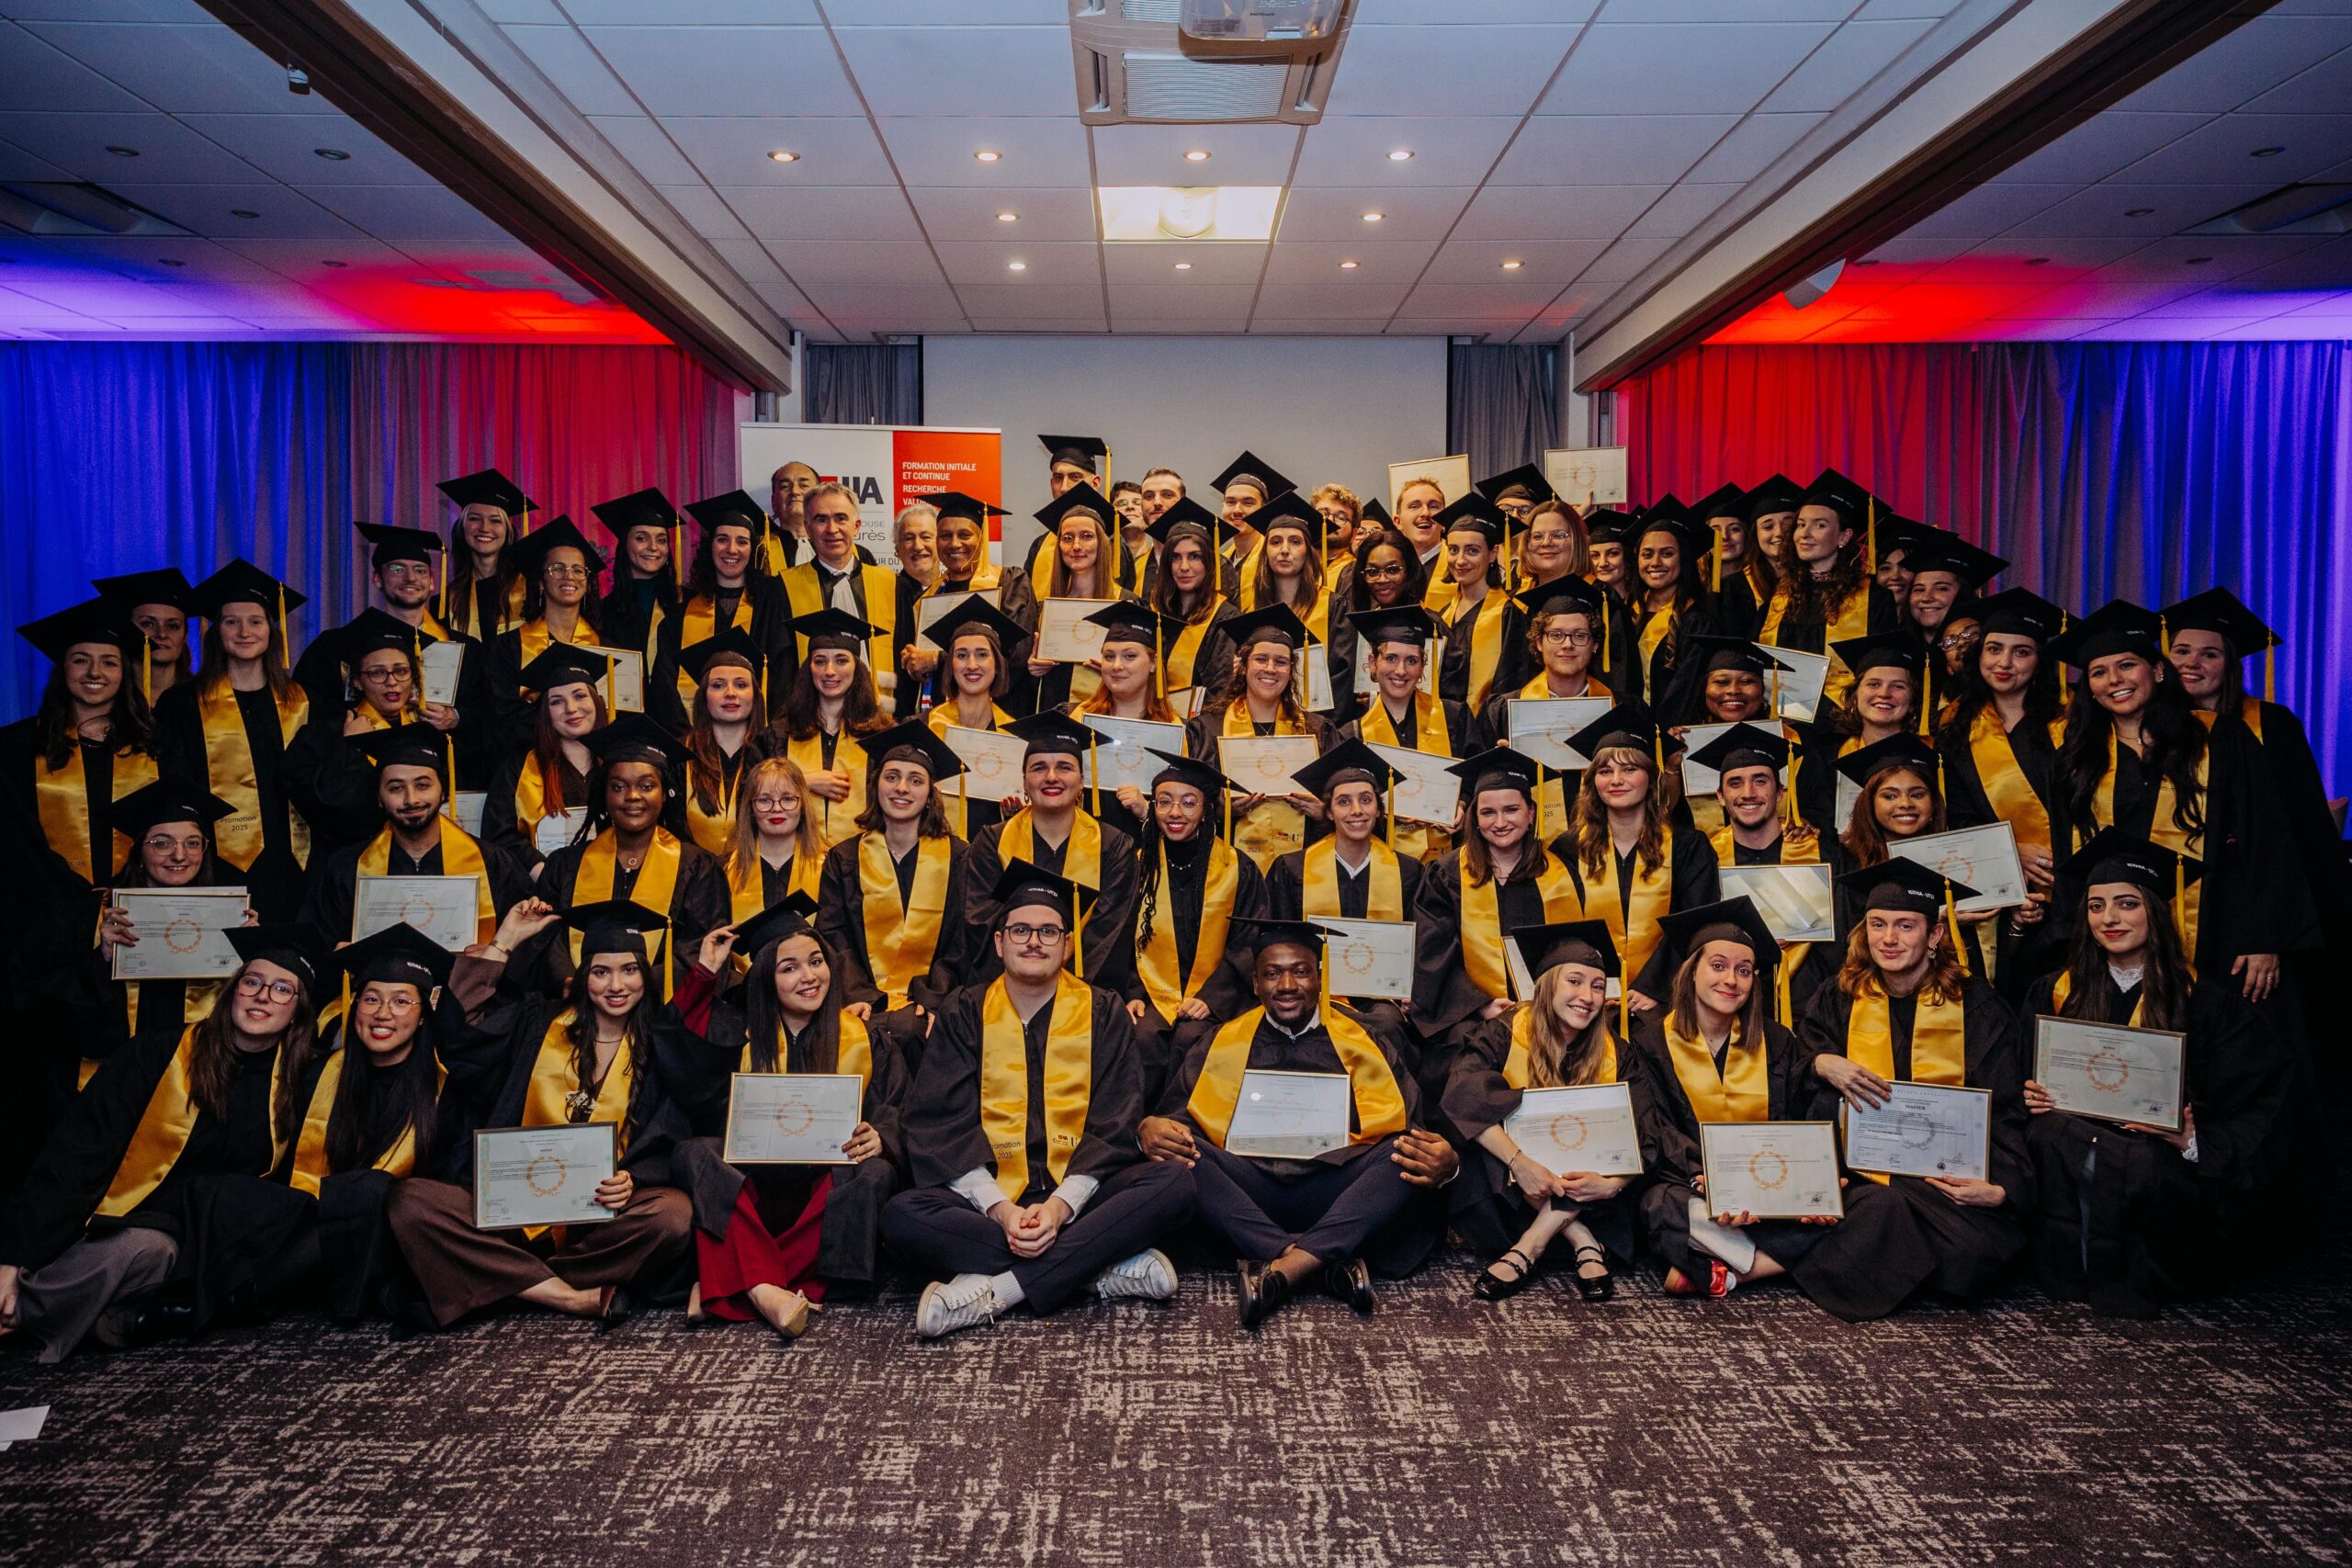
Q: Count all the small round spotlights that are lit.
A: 10